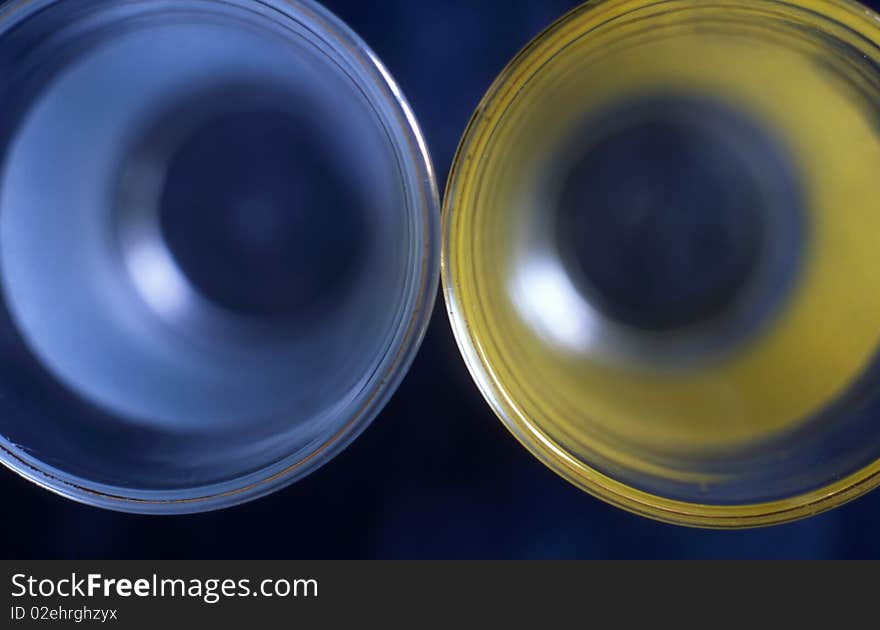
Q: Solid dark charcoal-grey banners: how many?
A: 1